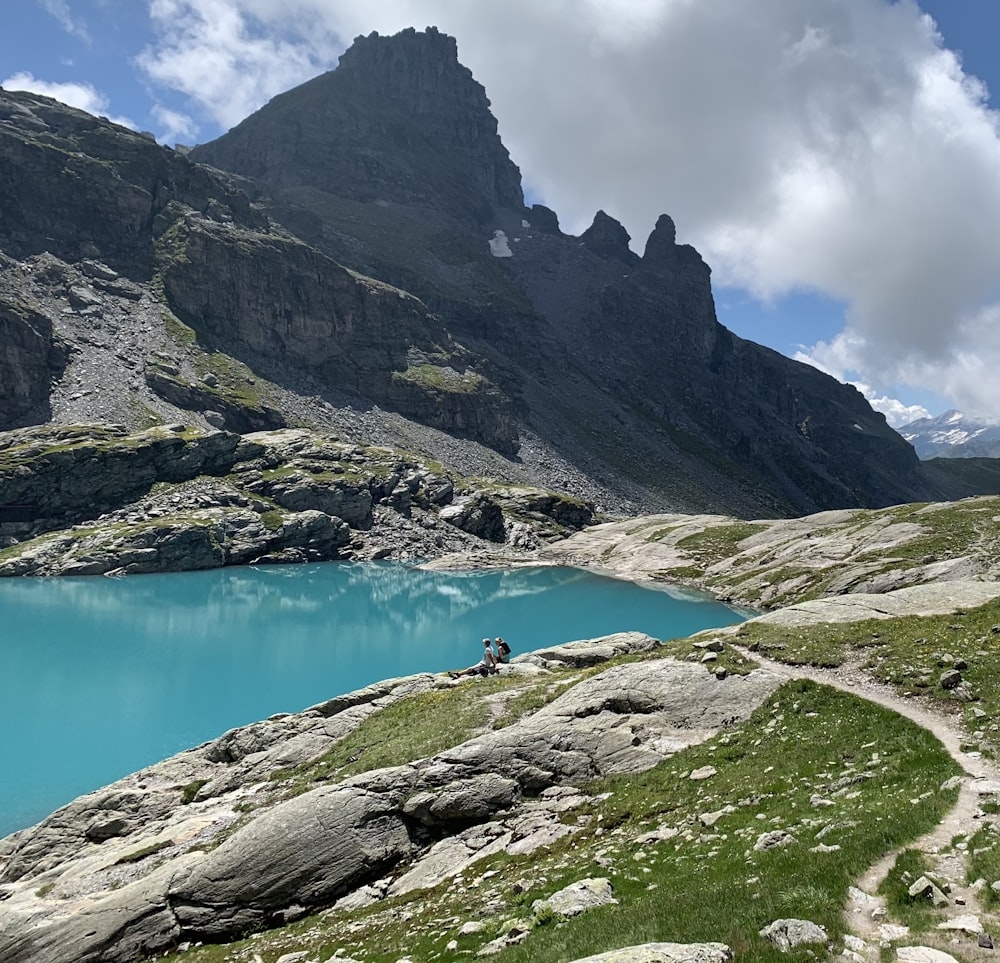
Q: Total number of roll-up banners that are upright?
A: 0